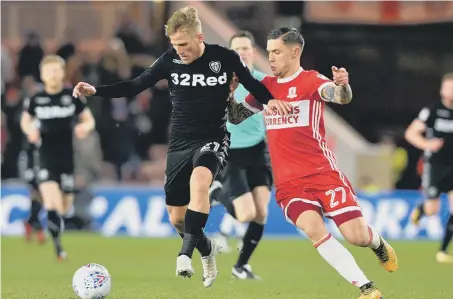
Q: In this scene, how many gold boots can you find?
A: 4